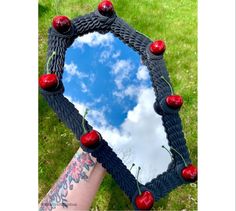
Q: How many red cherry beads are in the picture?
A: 8